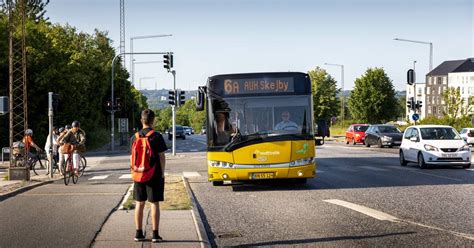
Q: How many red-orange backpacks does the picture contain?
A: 1